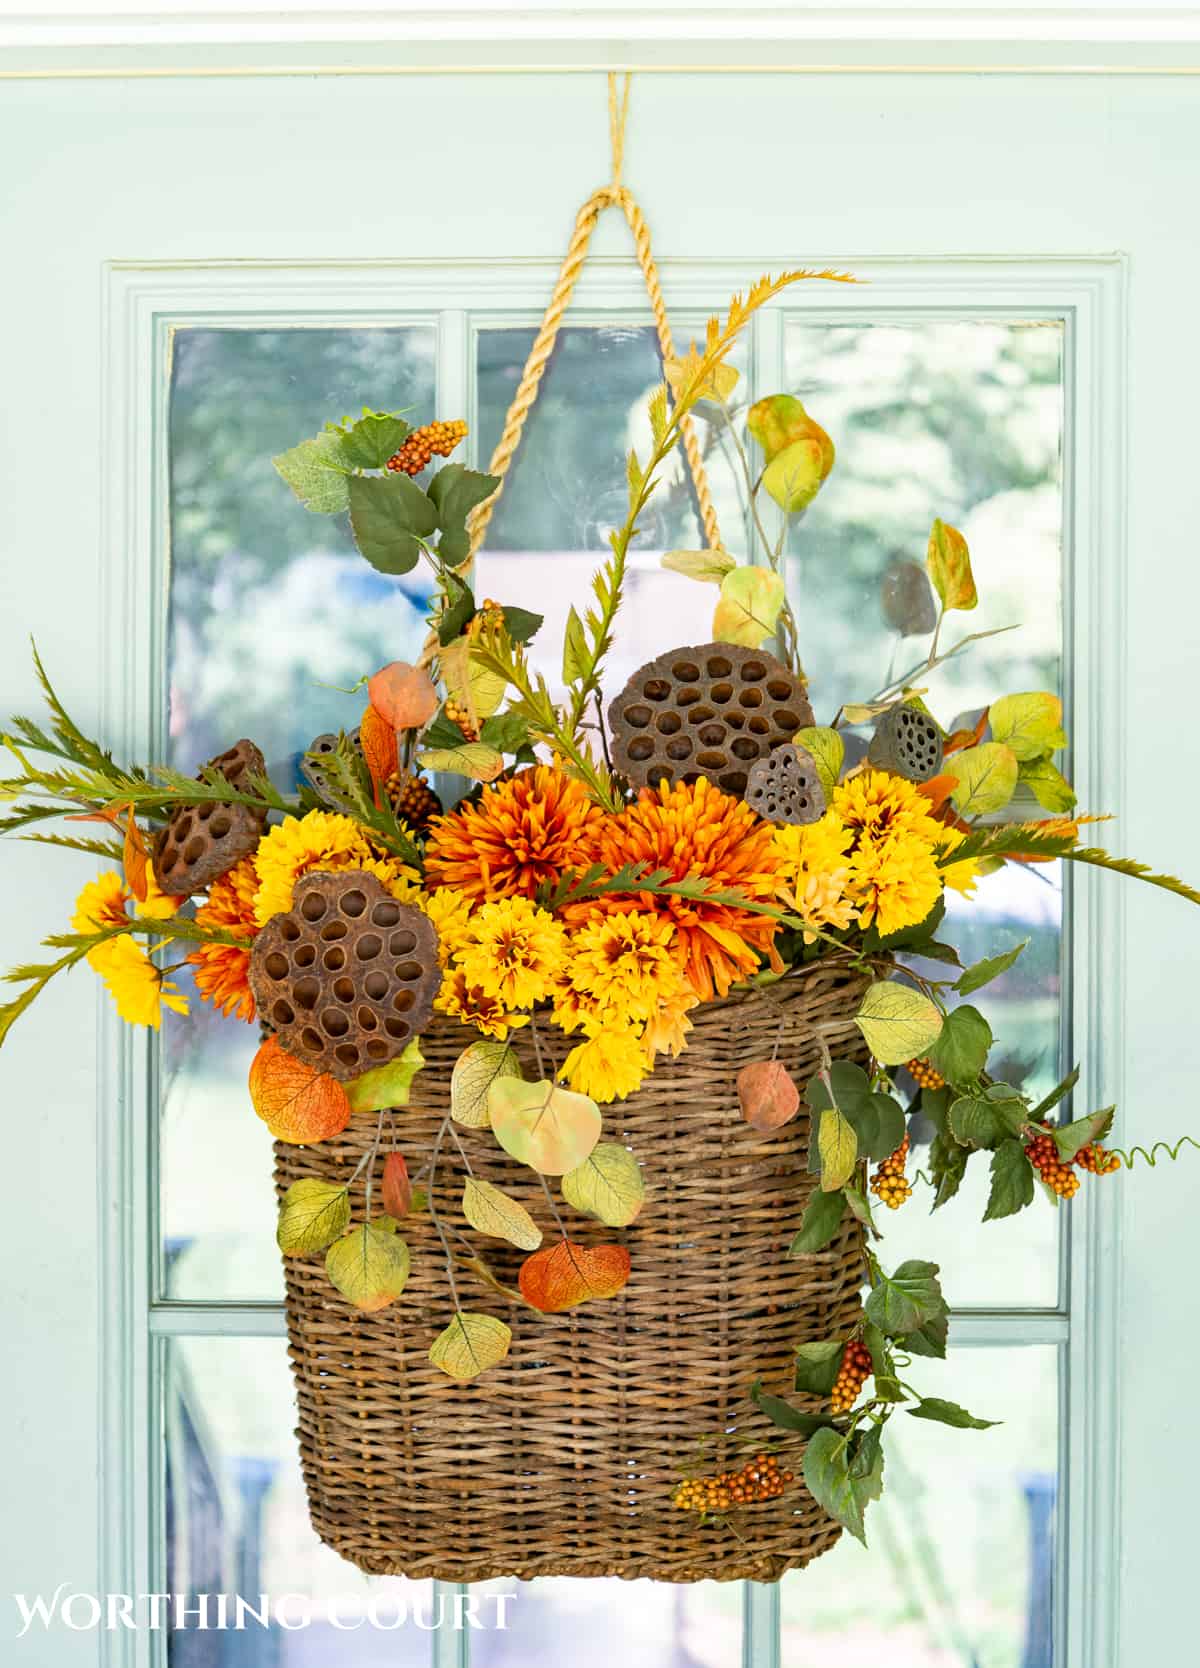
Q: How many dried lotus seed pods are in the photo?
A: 6